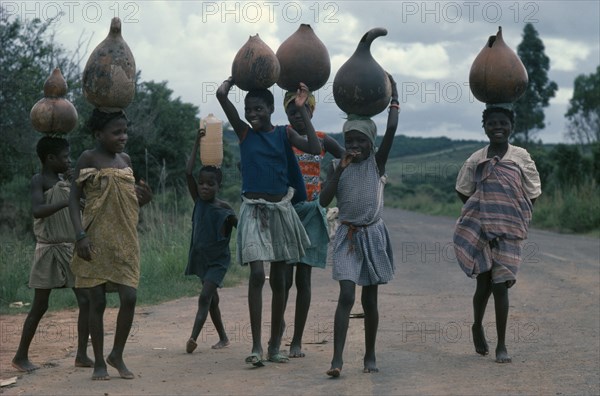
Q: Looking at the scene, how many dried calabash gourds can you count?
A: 6